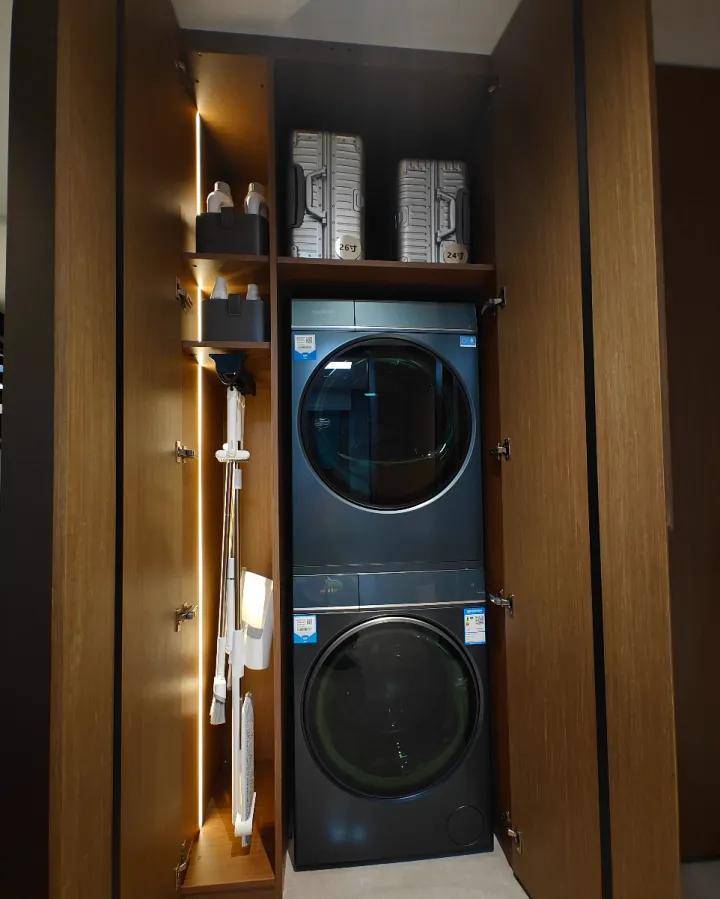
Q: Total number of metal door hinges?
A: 10